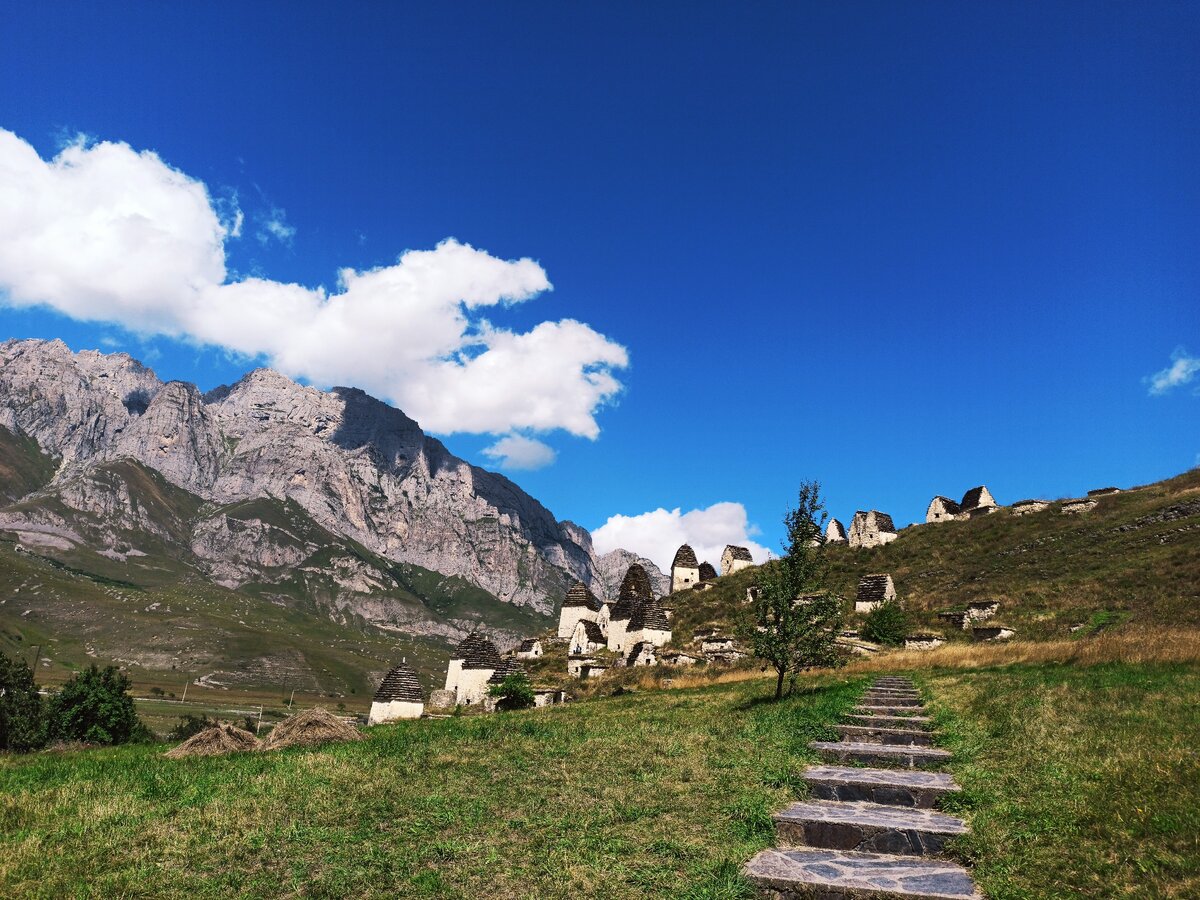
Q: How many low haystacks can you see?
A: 2